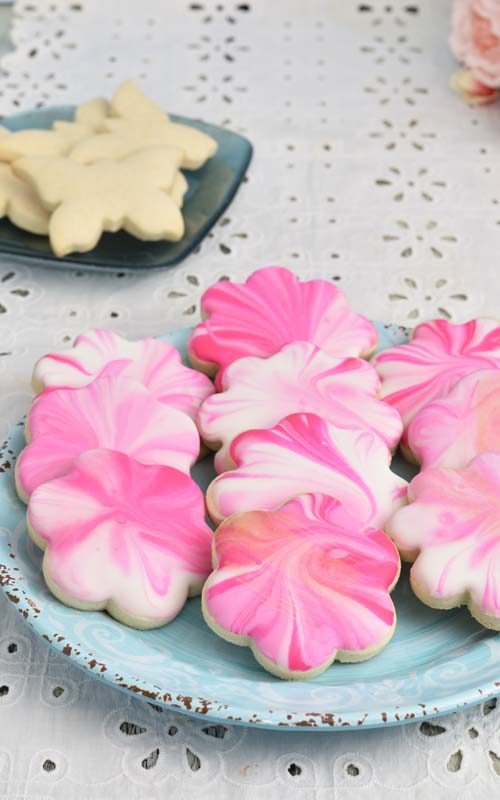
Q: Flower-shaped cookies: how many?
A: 10